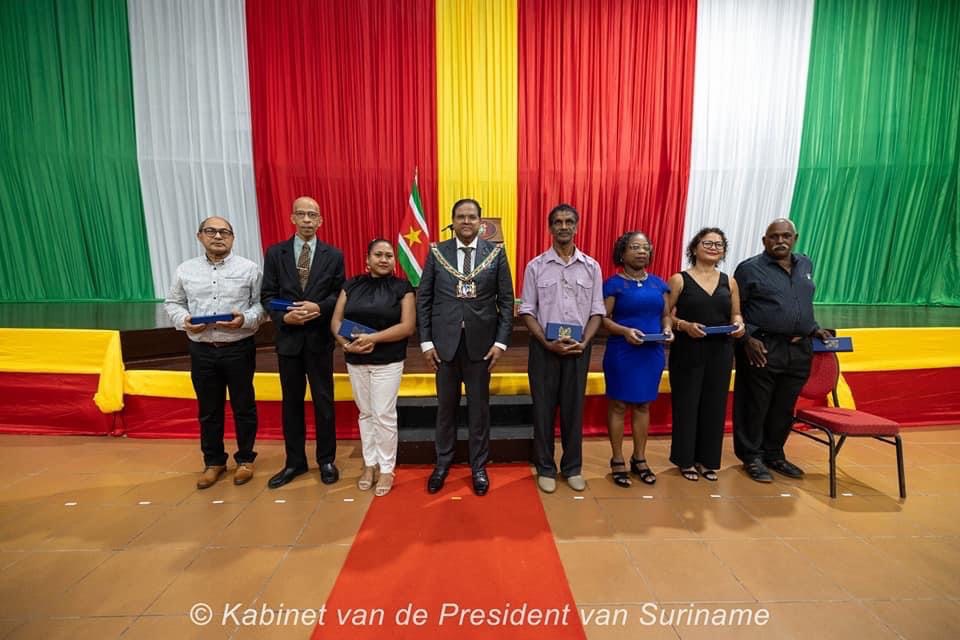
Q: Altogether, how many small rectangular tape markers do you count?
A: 11